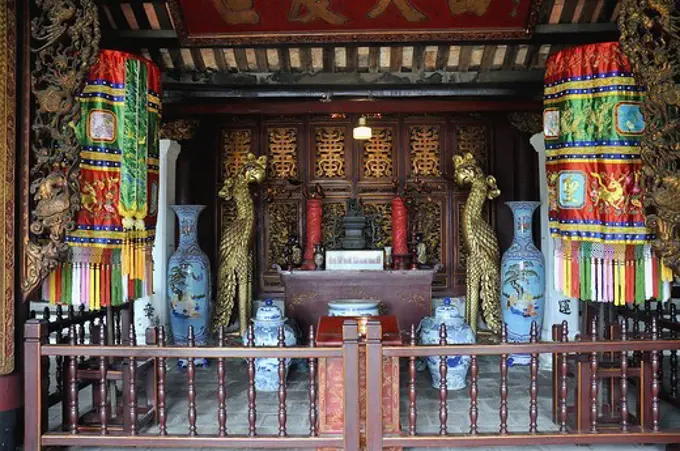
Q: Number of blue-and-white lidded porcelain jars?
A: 2